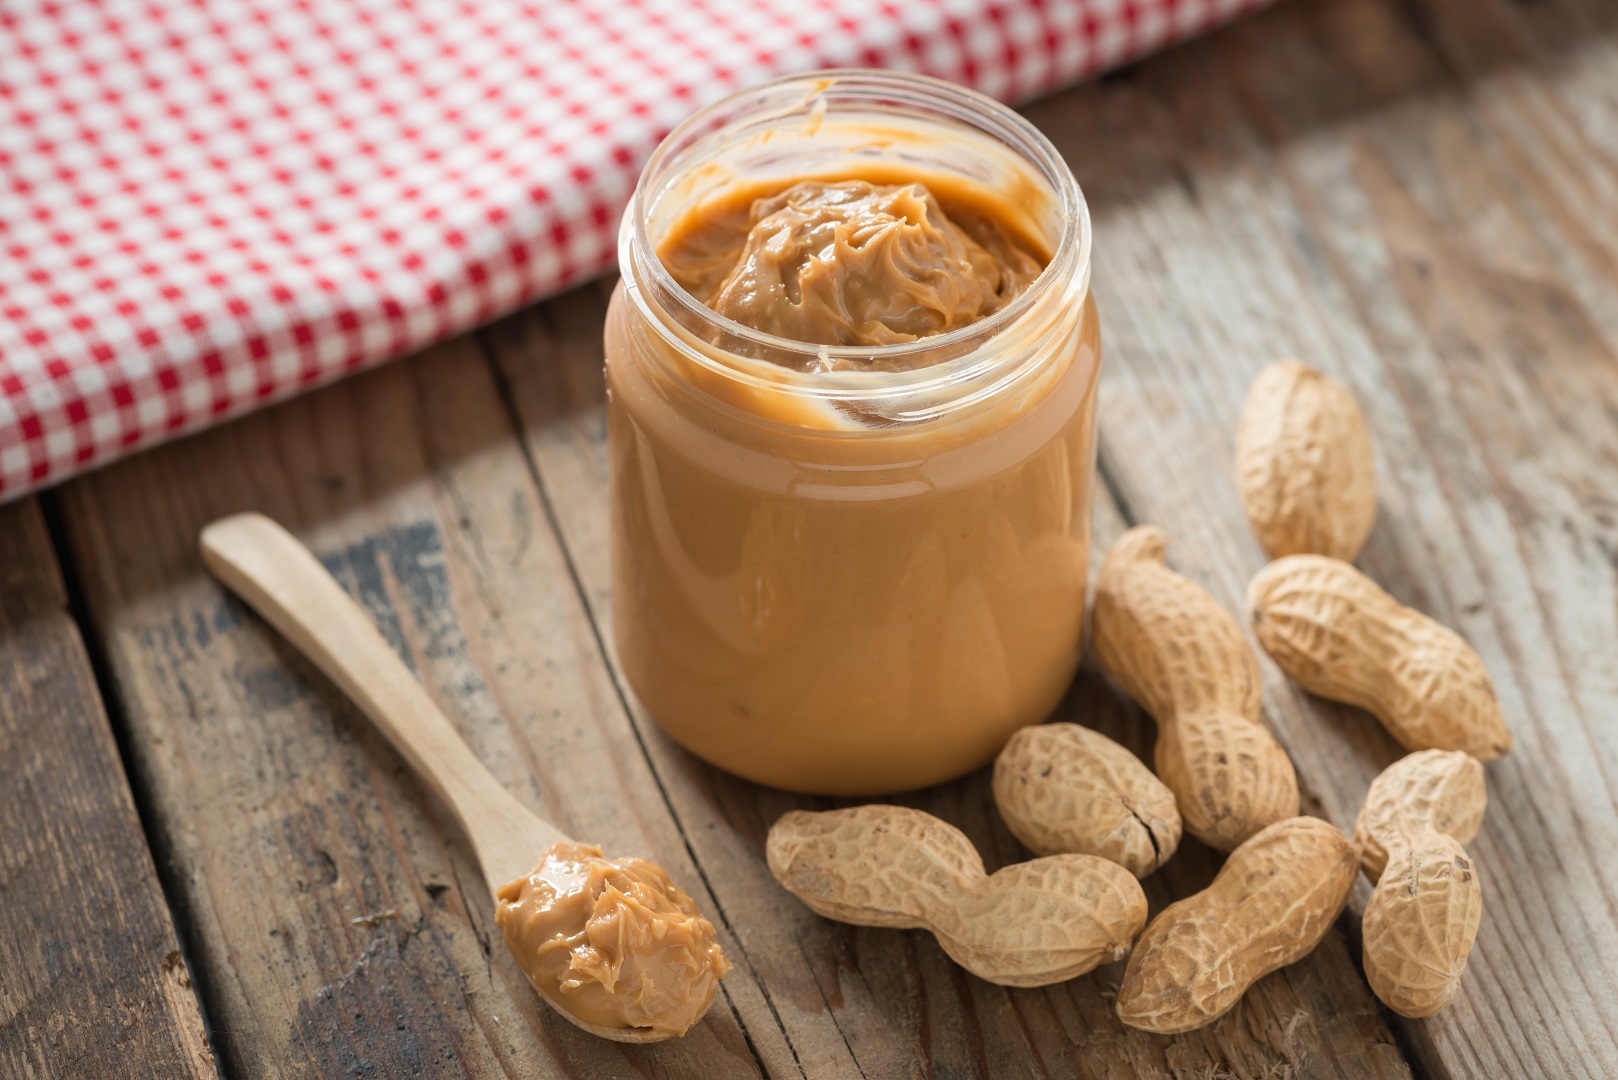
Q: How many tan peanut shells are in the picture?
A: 7